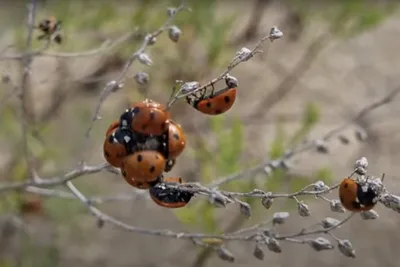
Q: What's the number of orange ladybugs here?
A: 7